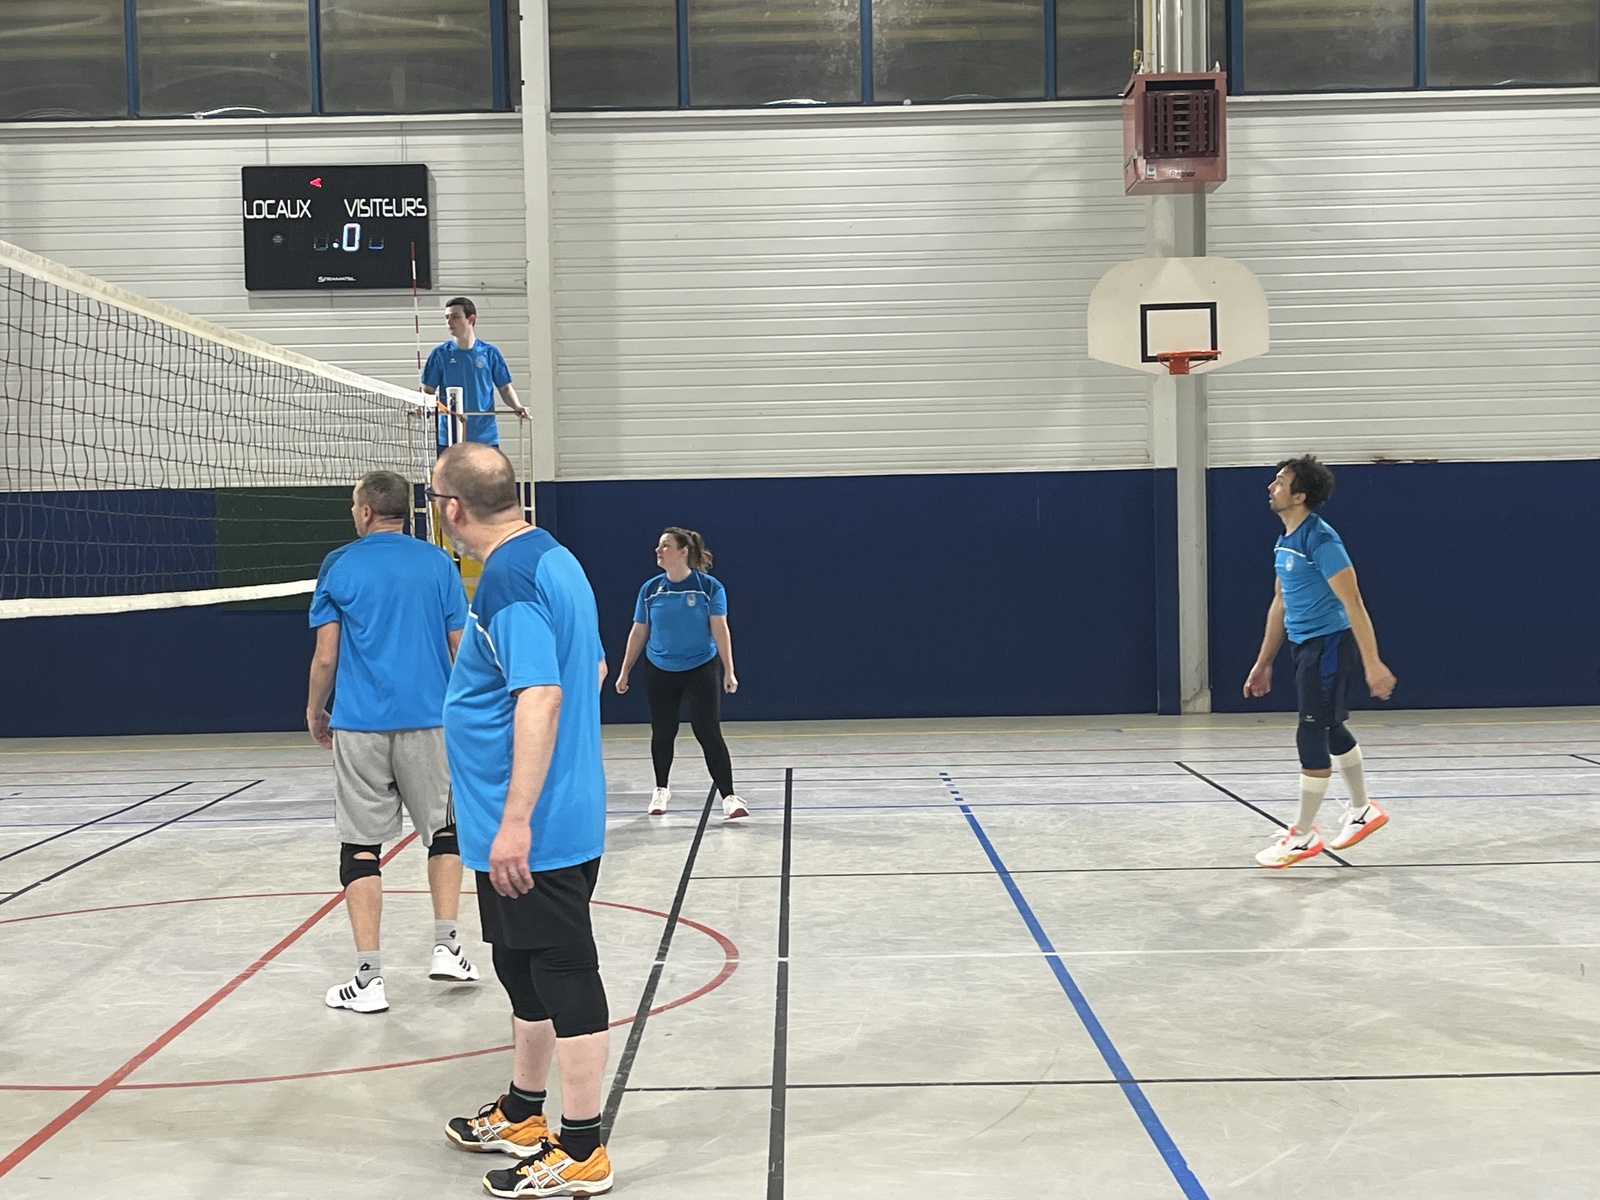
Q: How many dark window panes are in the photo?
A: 9